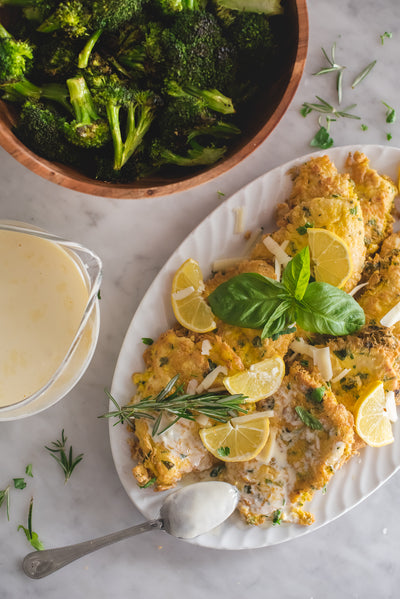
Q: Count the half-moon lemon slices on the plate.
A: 5